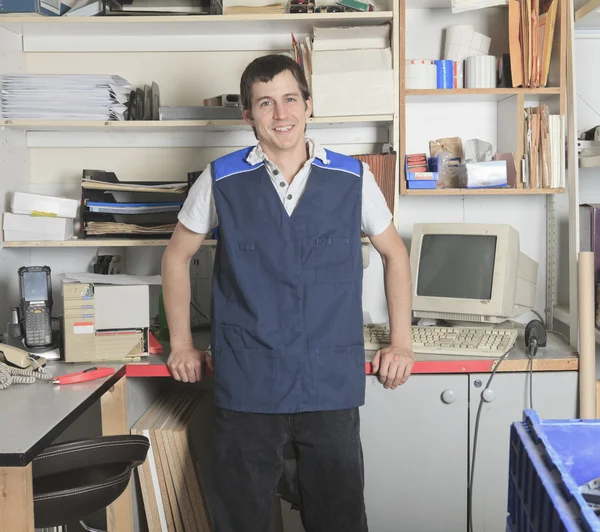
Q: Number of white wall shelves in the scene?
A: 3